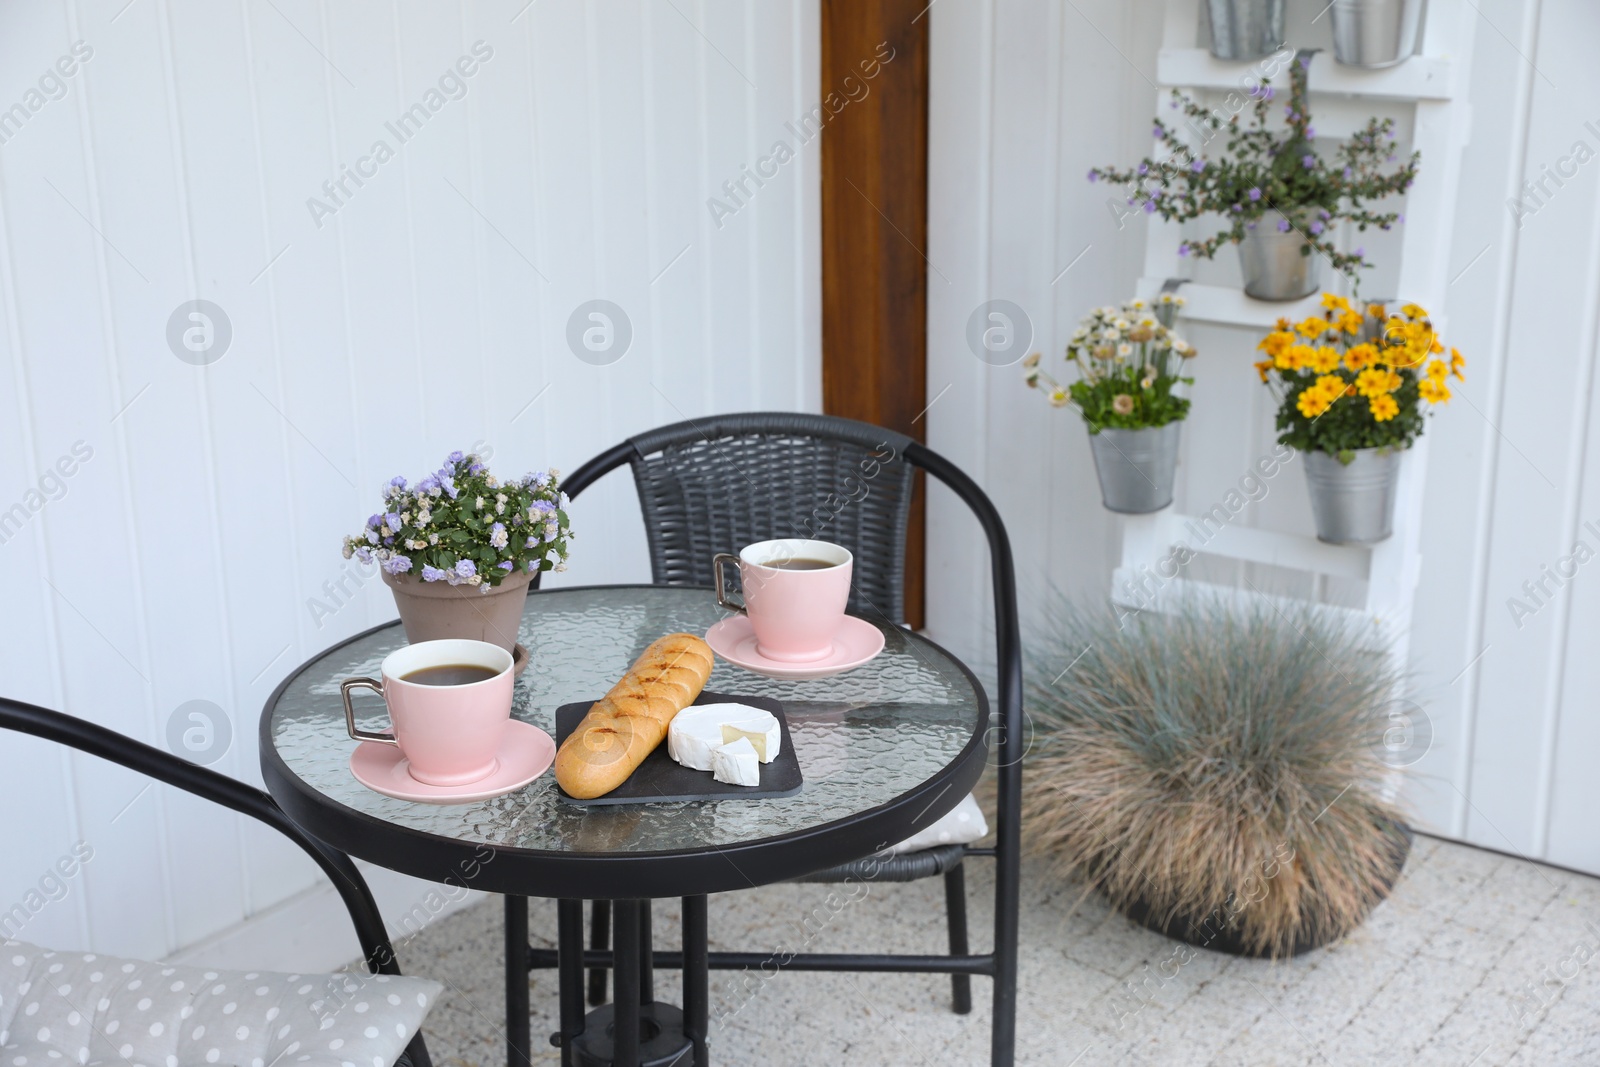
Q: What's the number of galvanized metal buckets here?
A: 5